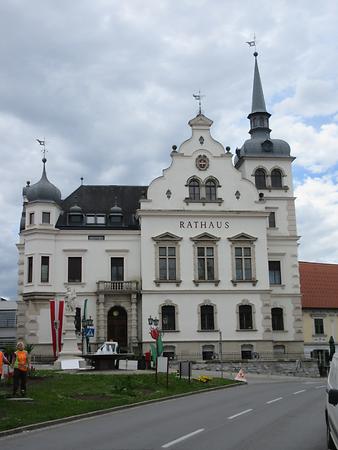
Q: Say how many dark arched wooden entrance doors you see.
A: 1